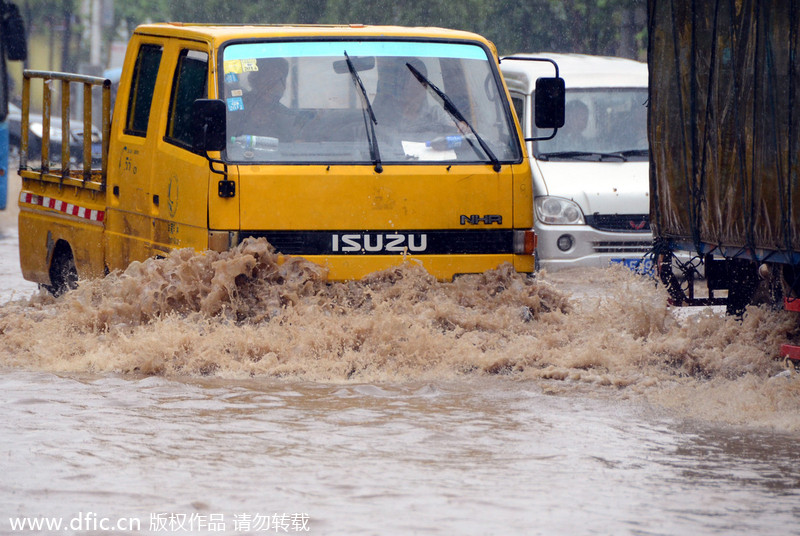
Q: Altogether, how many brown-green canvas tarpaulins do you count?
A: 1